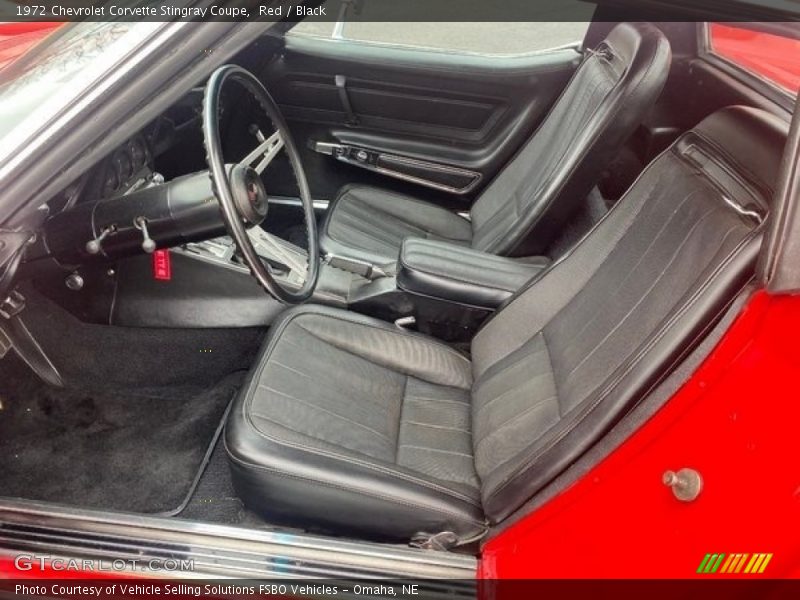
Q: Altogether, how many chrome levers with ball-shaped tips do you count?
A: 2